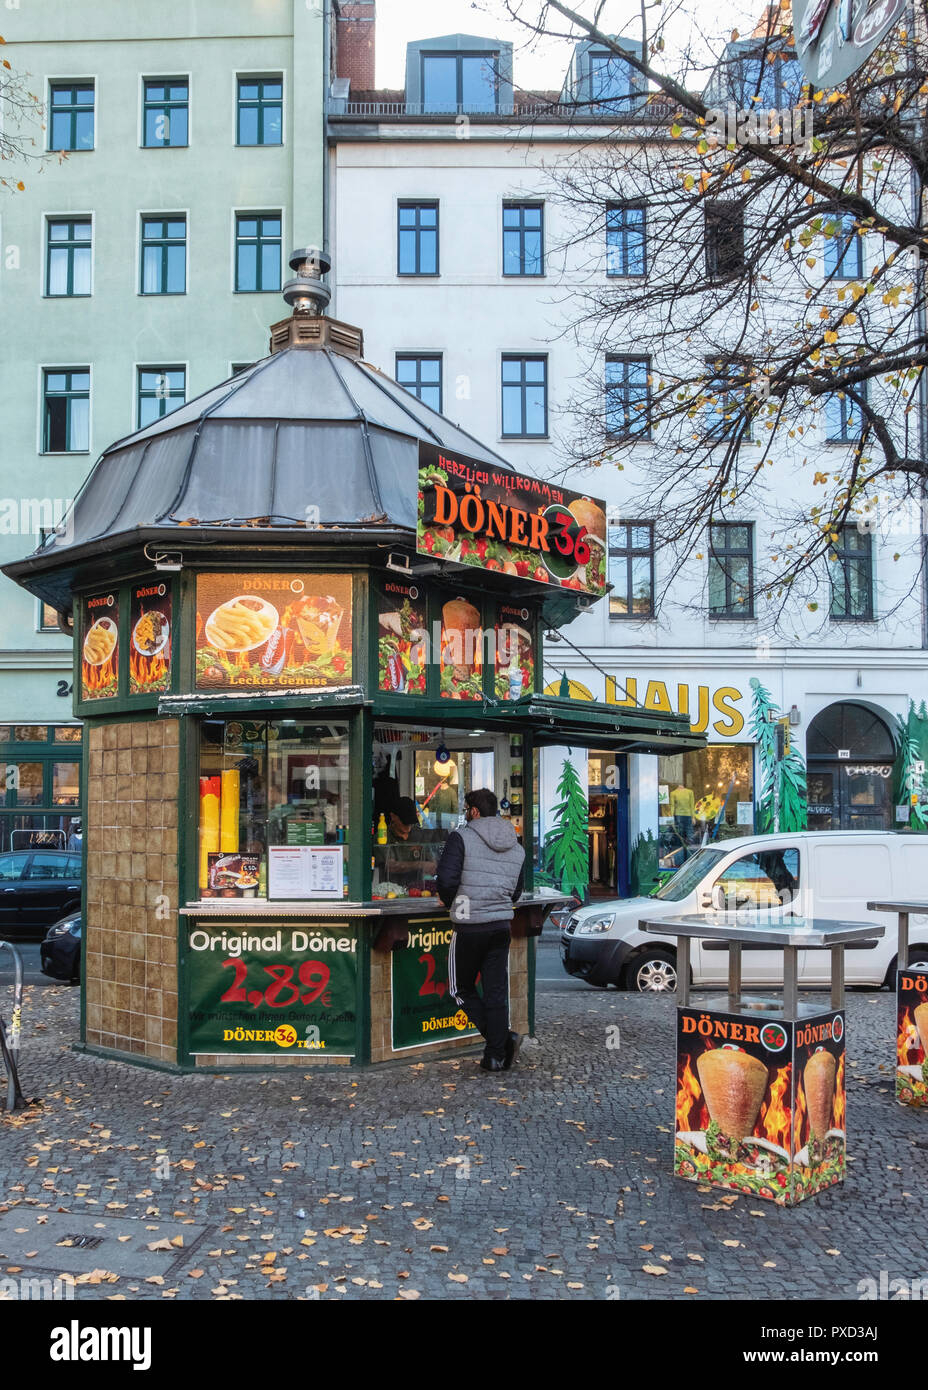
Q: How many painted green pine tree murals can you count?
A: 3